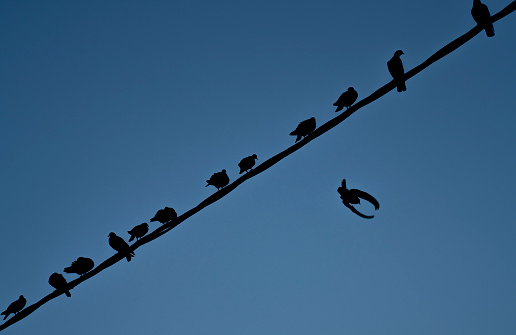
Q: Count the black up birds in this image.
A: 13